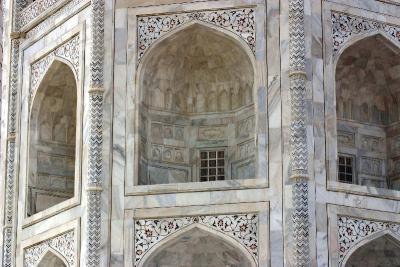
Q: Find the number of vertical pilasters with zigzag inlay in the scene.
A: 3